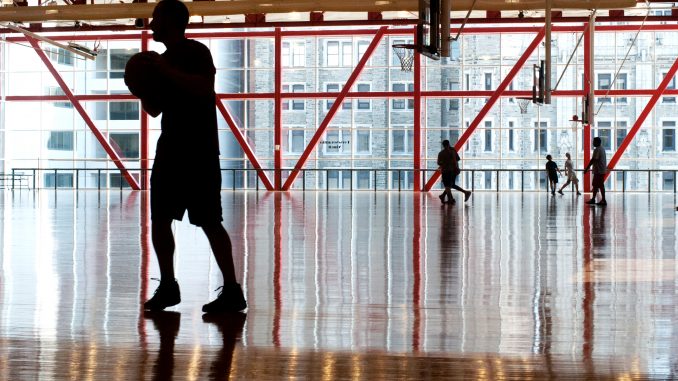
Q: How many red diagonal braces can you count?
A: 5